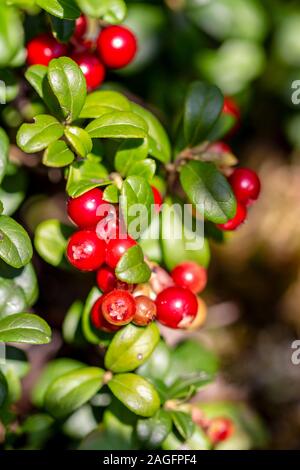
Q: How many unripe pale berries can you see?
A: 2